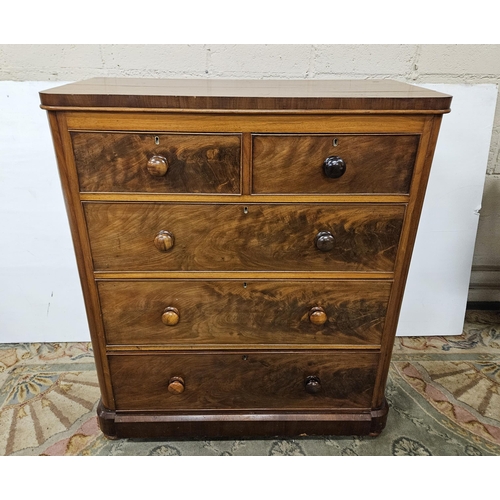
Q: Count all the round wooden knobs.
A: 8